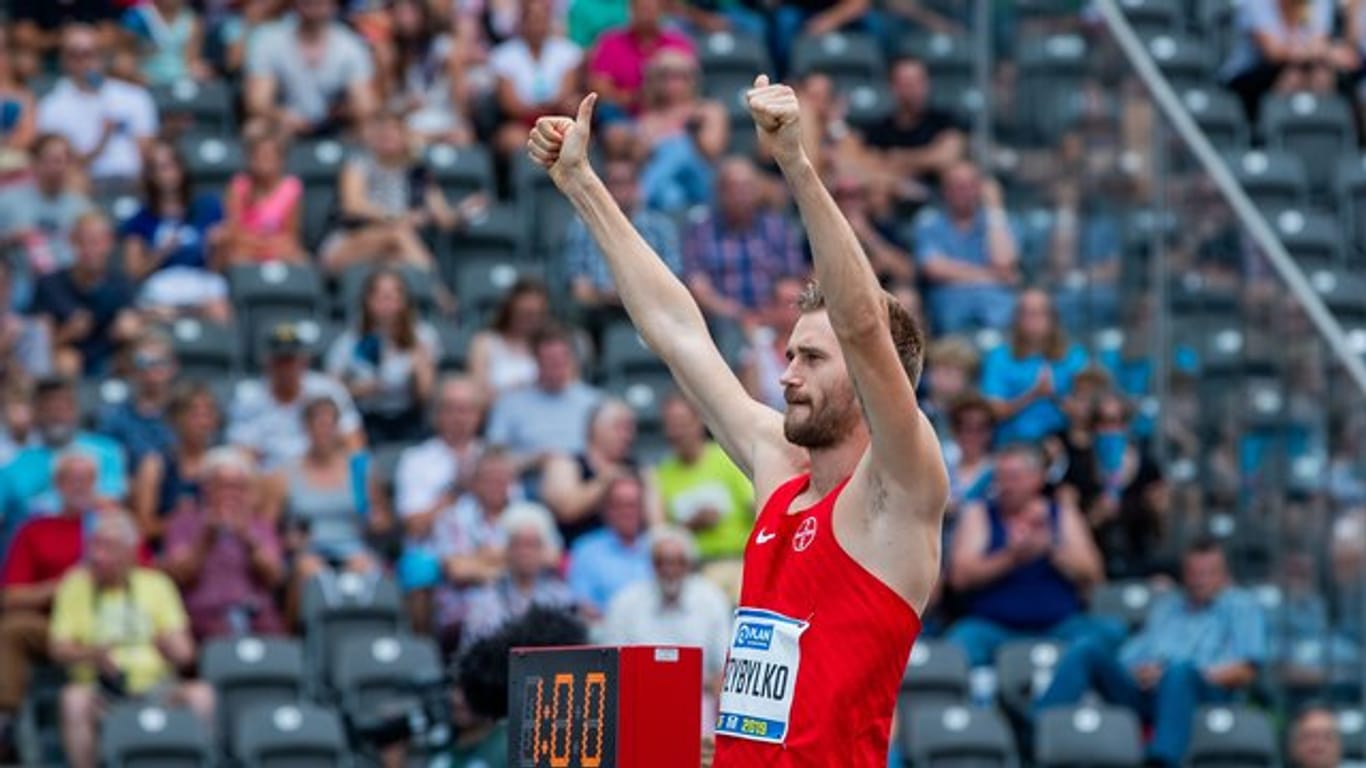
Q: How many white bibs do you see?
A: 1